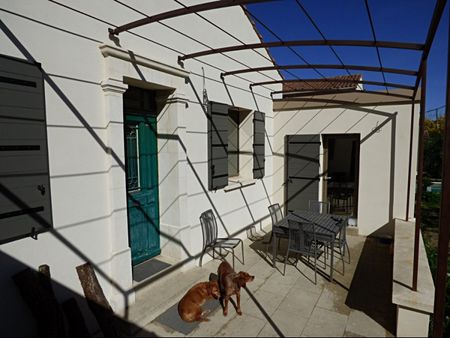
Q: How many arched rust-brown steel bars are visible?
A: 5